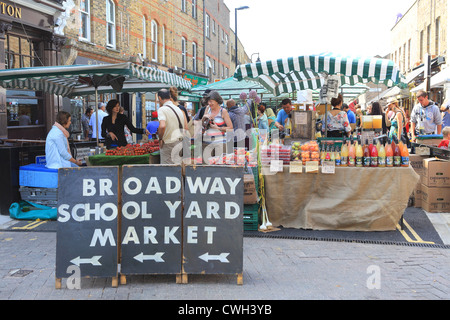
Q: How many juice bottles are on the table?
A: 13